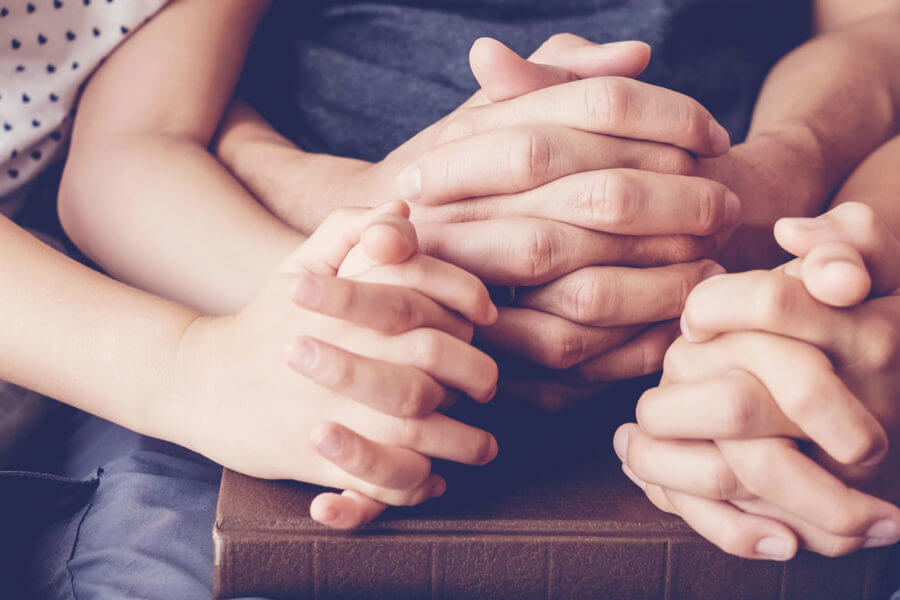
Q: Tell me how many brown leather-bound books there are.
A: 1